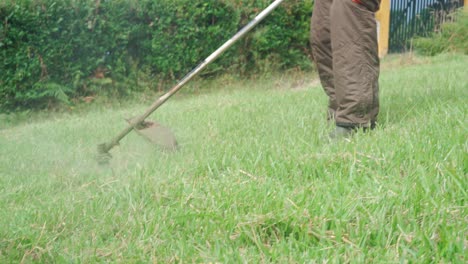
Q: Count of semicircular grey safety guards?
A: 1